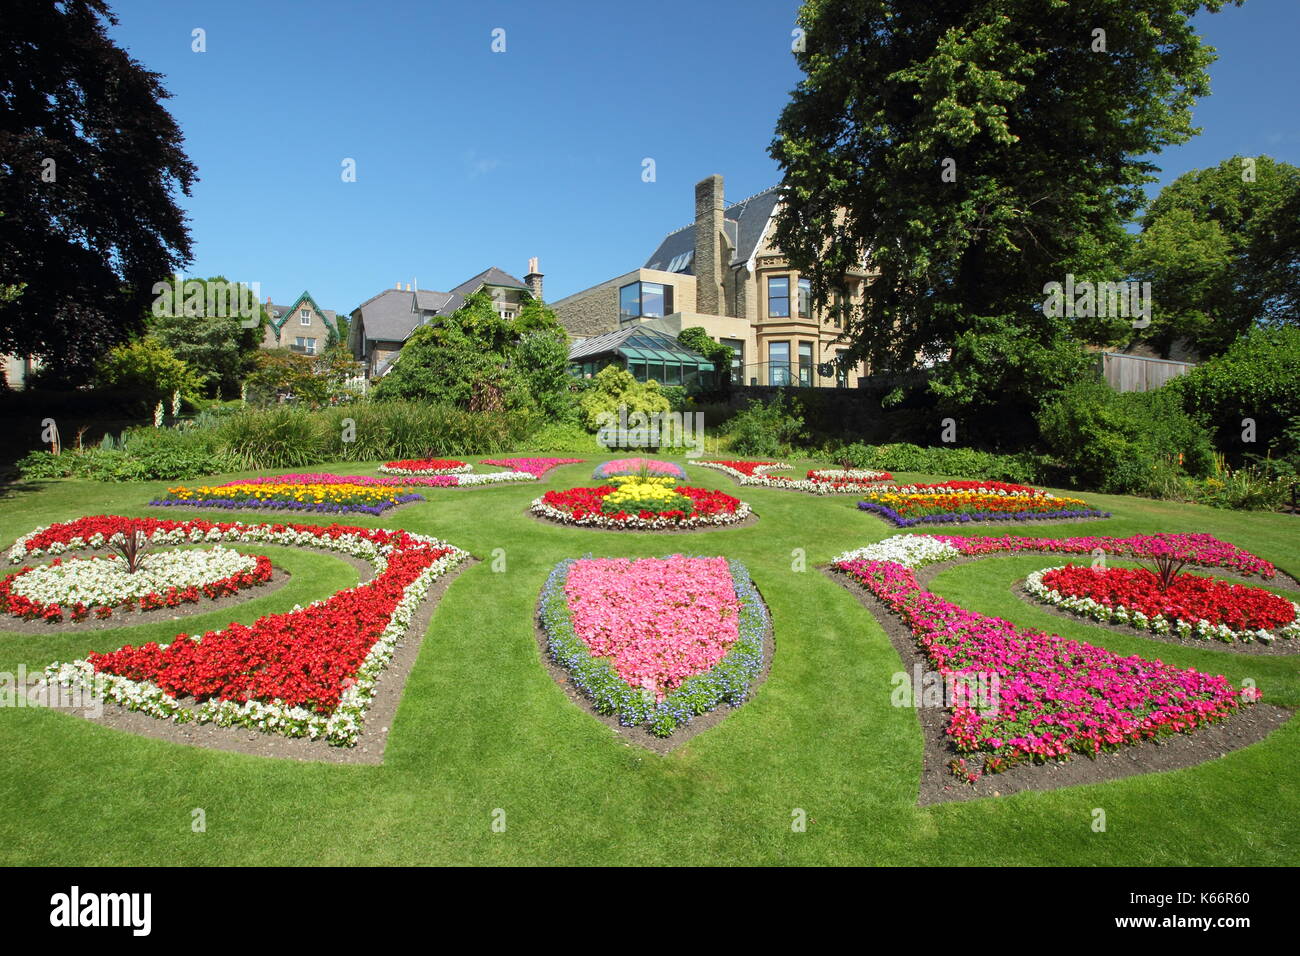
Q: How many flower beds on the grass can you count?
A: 13